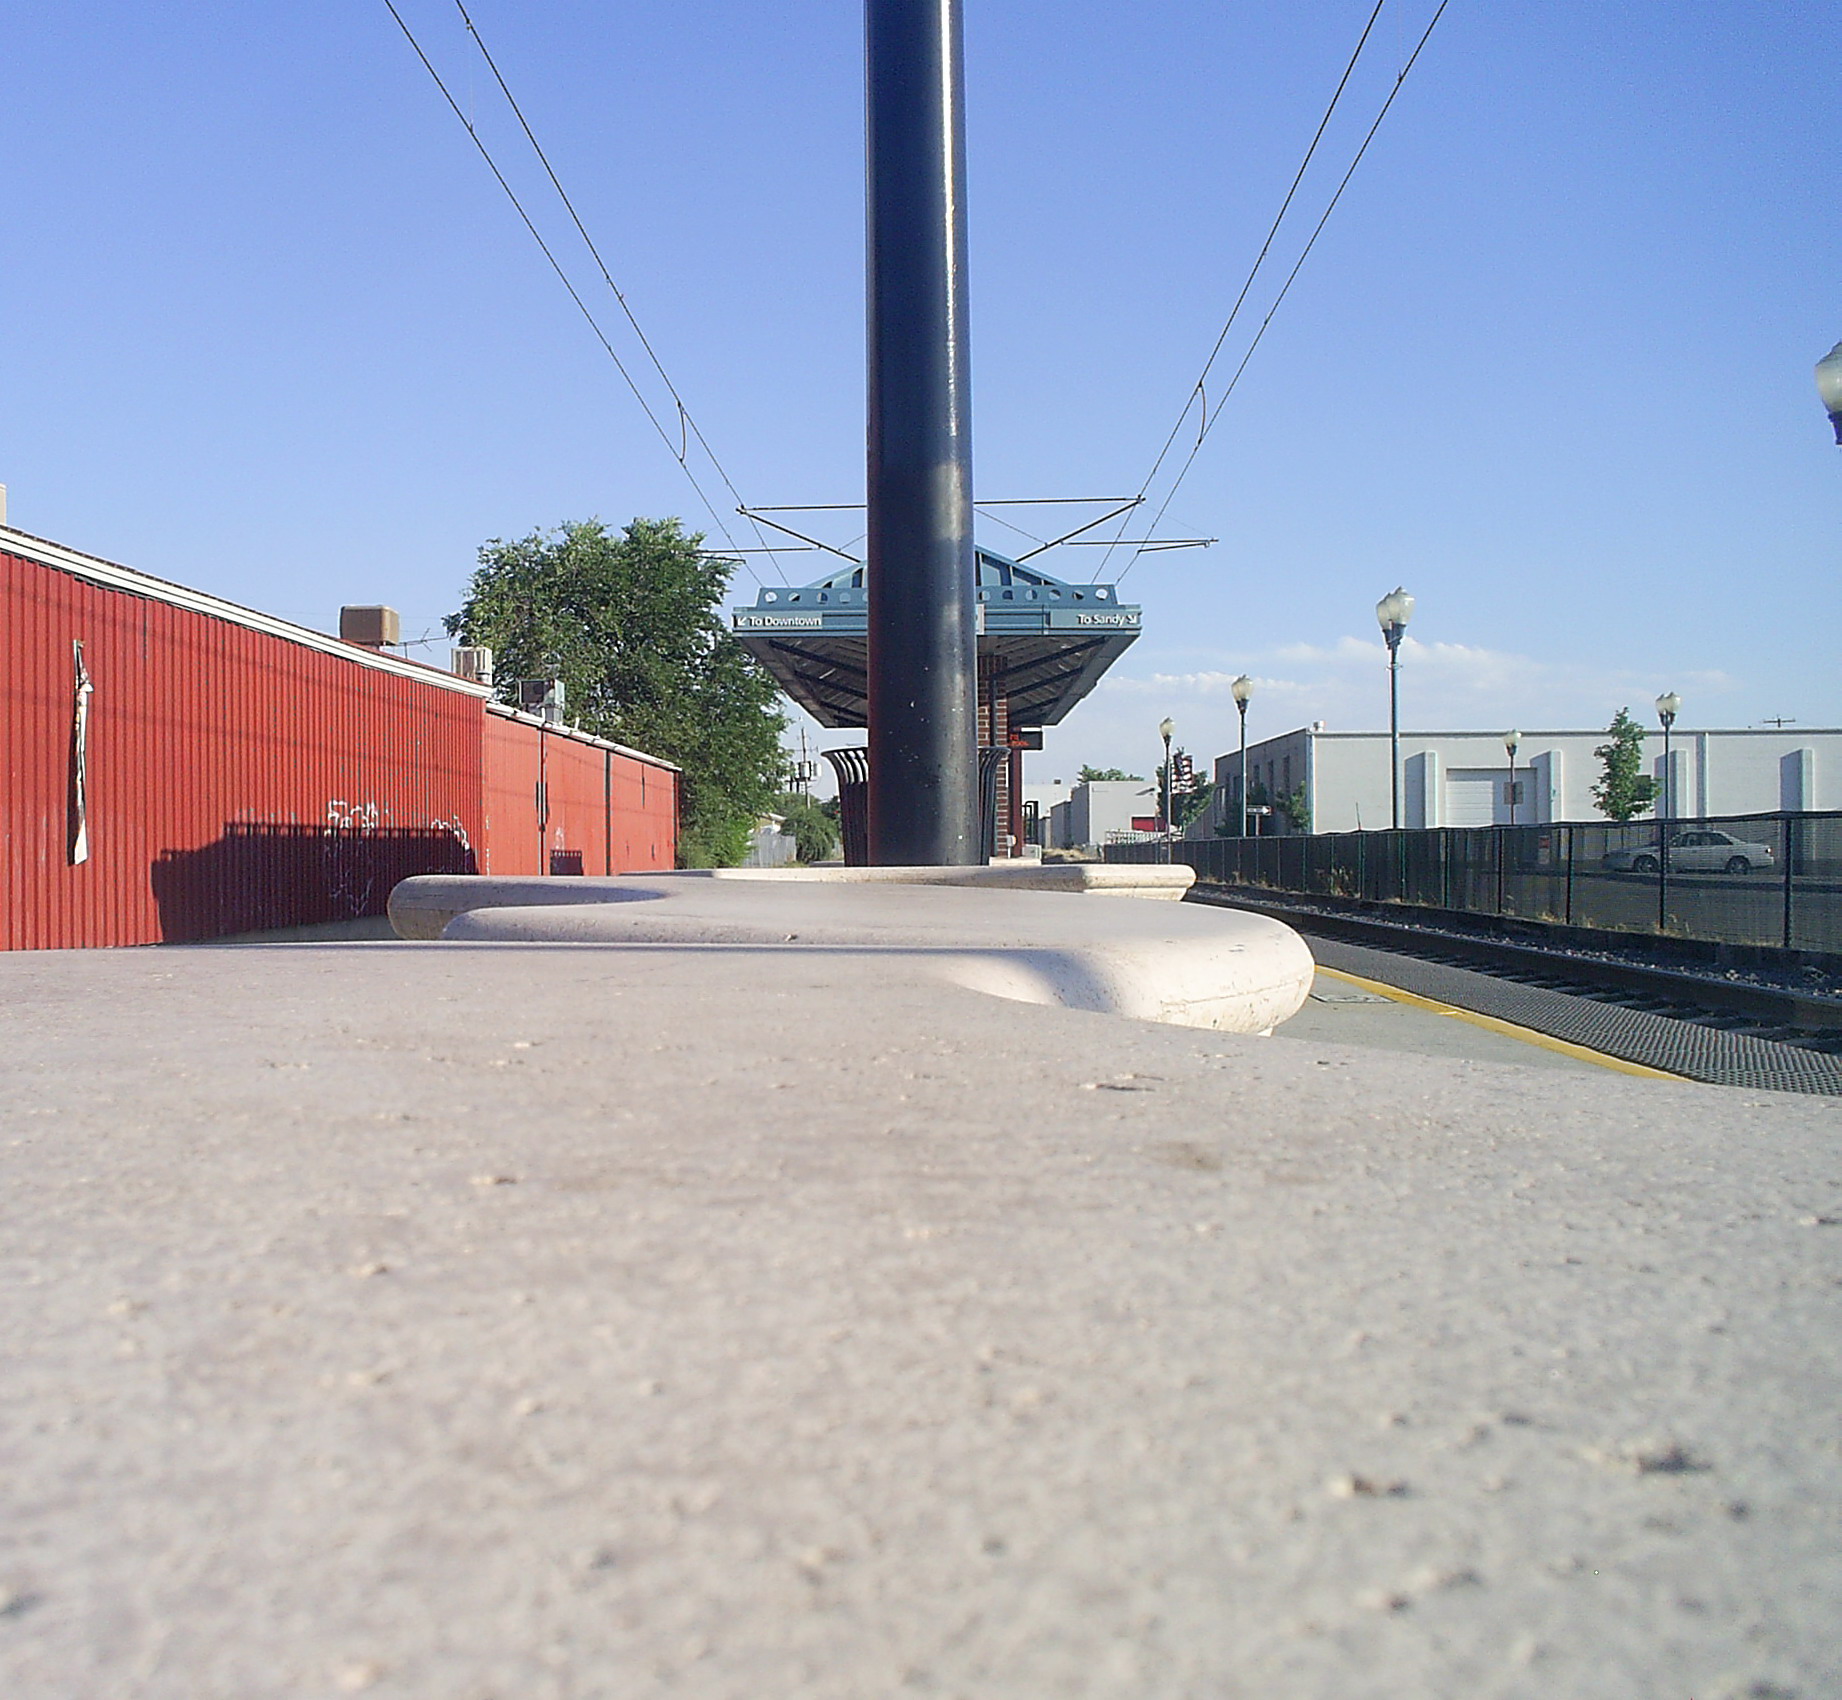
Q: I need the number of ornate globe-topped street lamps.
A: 6